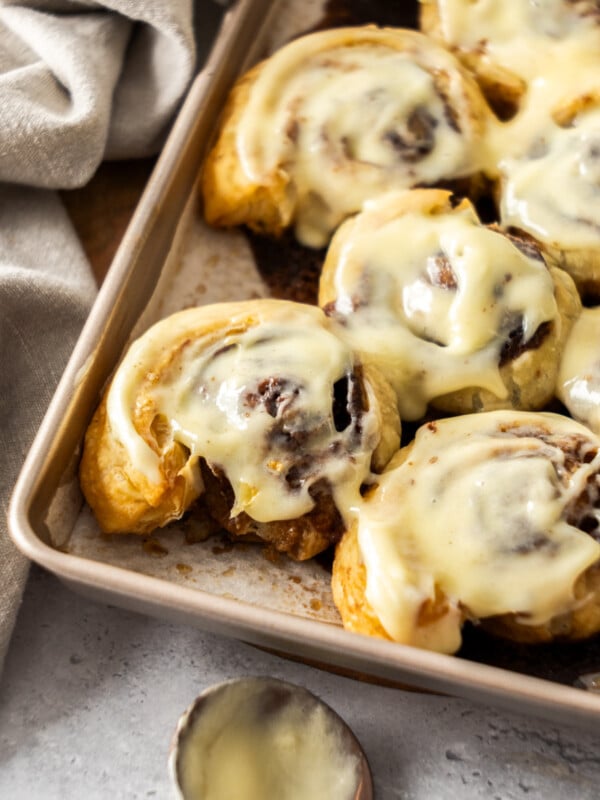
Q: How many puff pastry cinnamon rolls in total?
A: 7